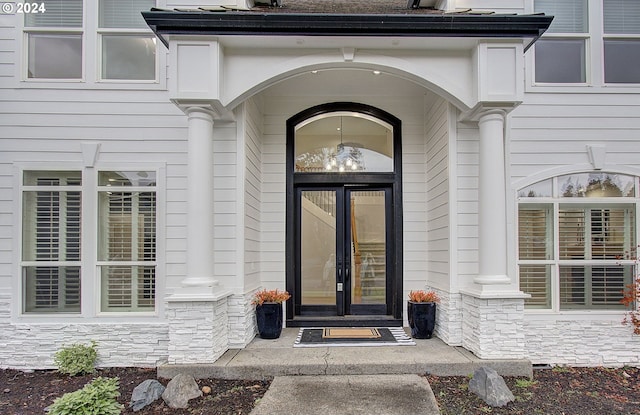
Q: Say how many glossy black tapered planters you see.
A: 2